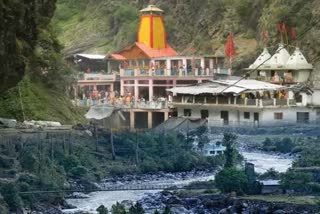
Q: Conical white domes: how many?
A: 3